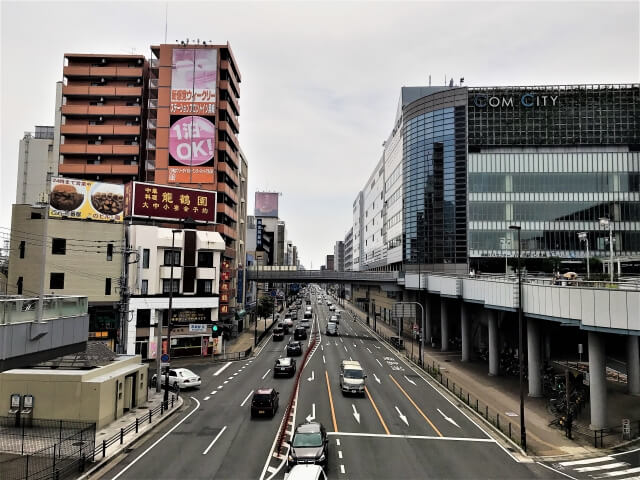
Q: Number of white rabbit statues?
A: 0